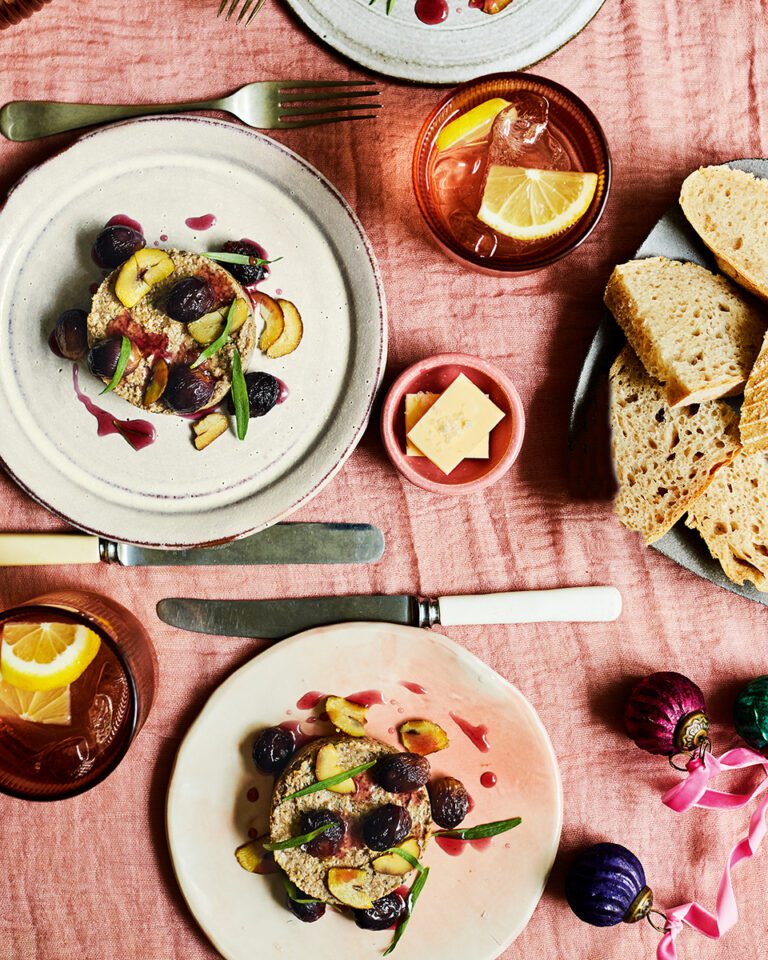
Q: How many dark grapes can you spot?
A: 14